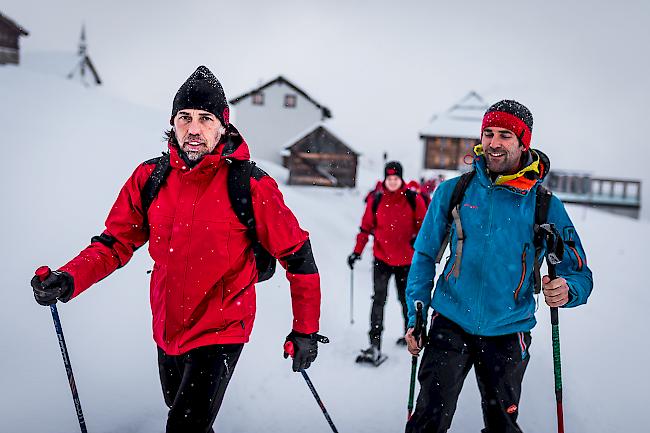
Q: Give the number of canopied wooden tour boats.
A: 0